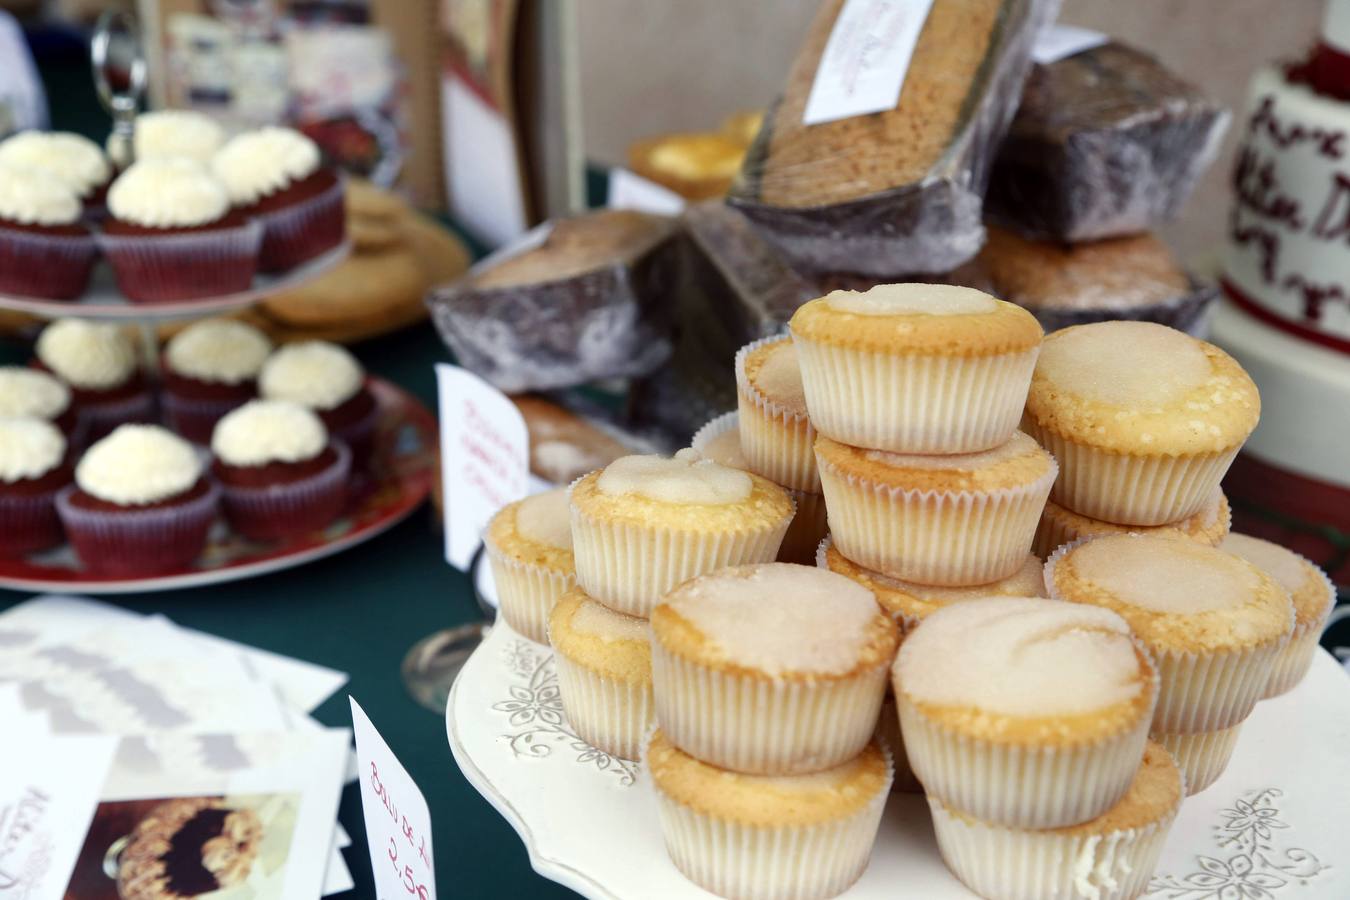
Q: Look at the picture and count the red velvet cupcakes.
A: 12